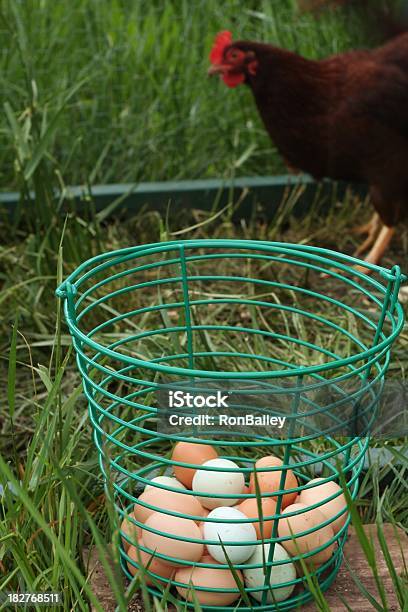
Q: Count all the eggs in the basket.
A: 14